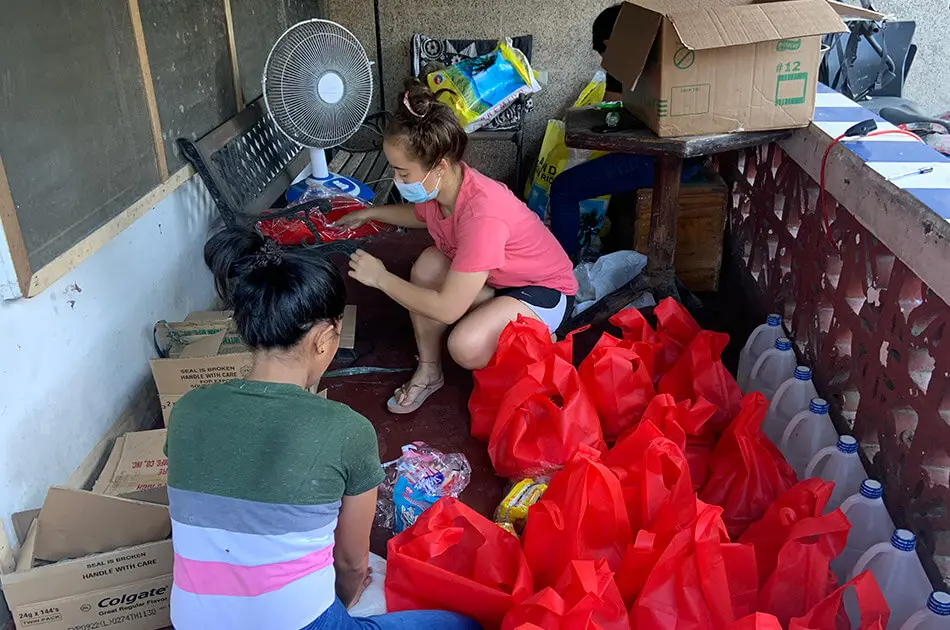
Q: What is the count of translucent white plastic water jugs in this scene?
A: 8